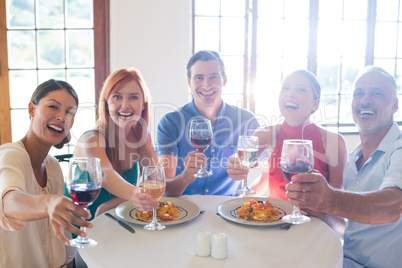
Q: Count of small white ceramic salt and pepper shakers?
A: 2